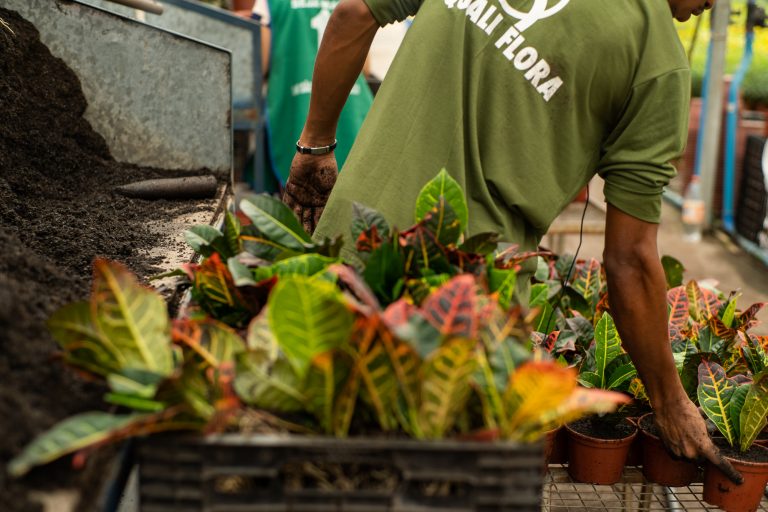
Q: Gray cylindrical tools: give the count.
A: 1